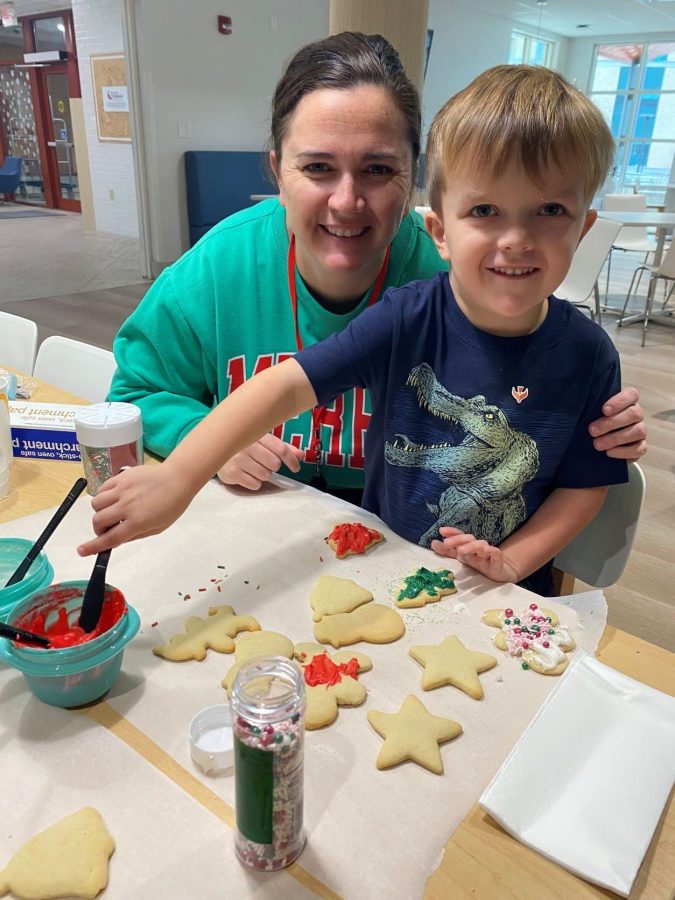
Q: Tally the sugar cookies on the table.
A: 11